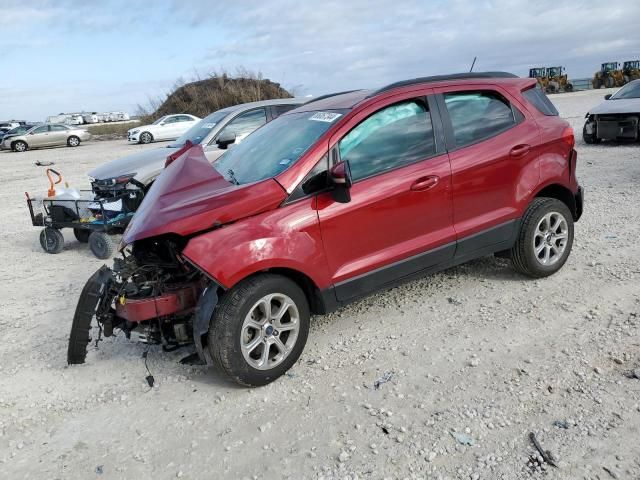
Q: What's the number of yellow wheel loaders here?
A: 4